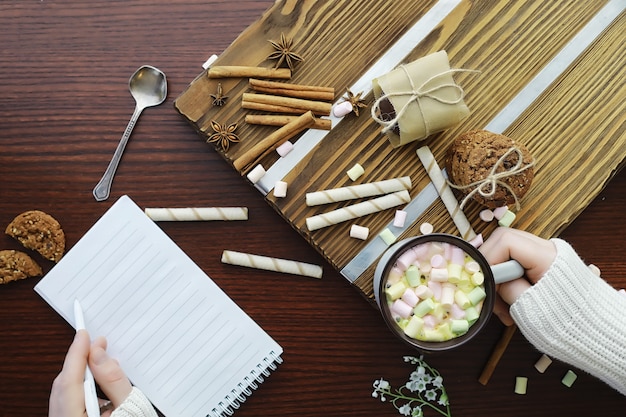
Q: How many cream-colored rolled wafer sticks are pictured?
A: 5